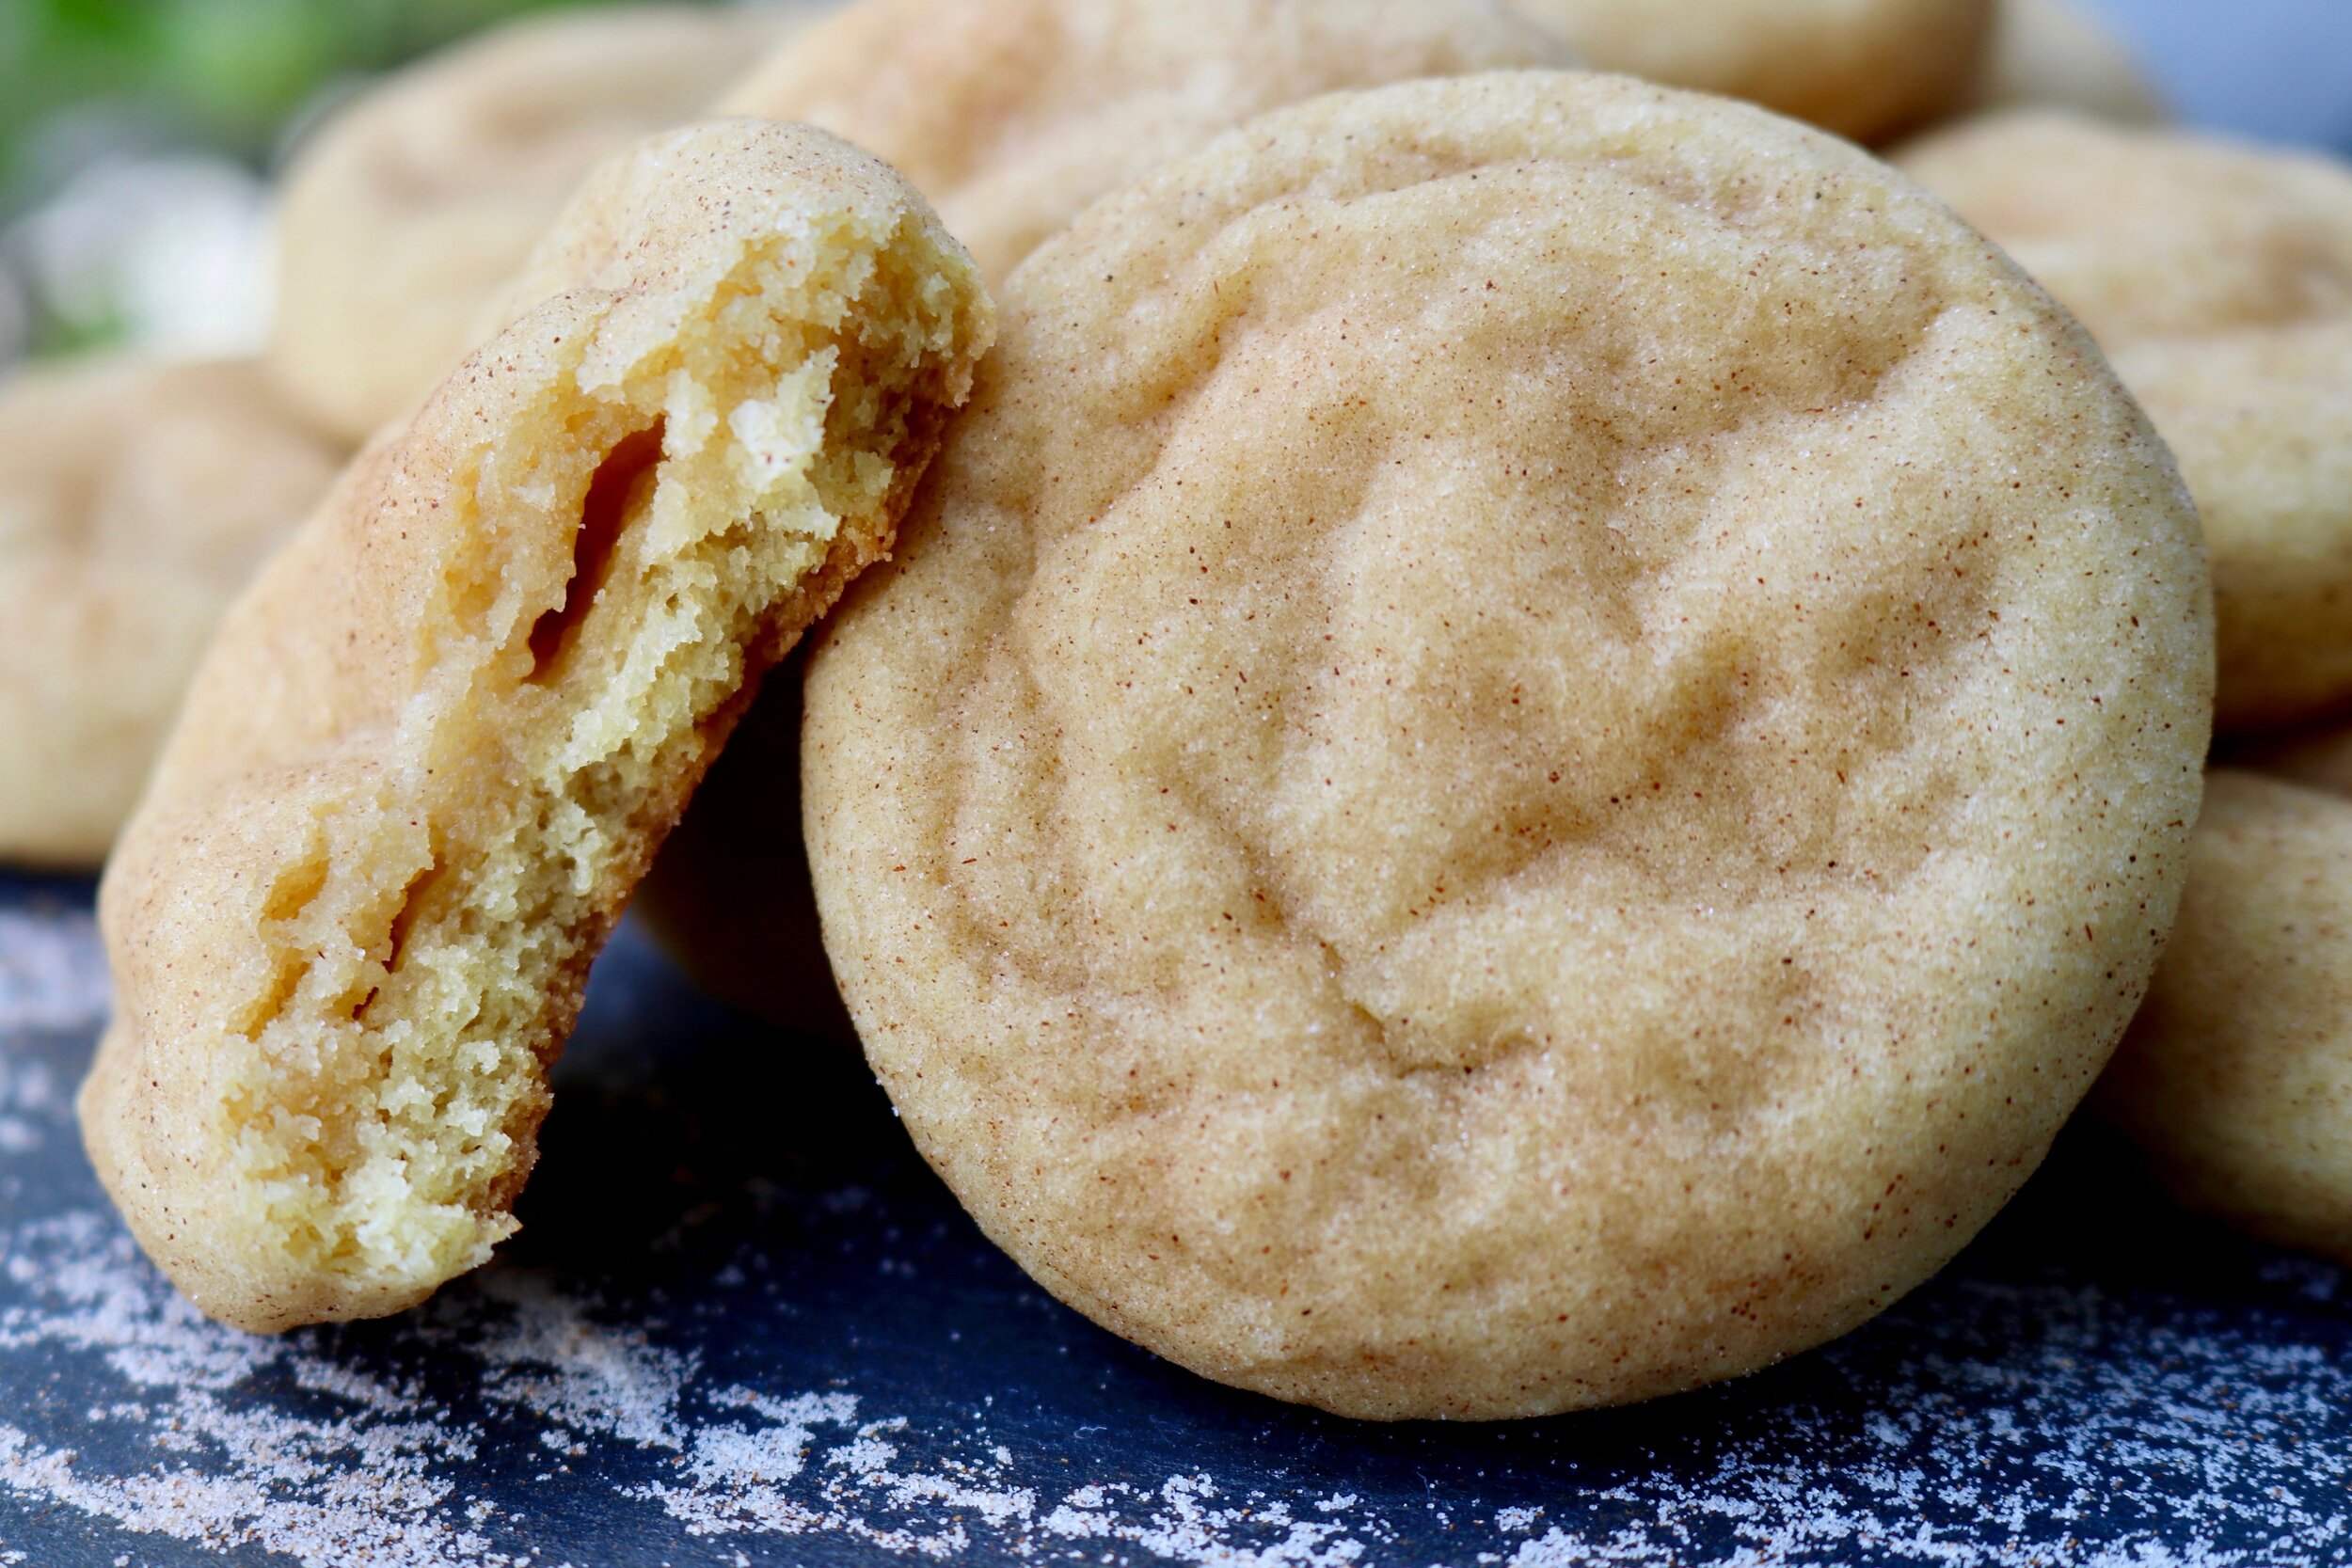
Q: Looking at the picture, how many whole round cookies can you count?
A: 1